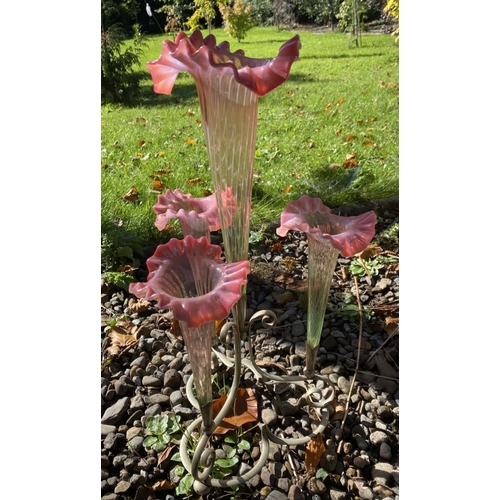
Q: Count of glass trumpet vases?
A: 4